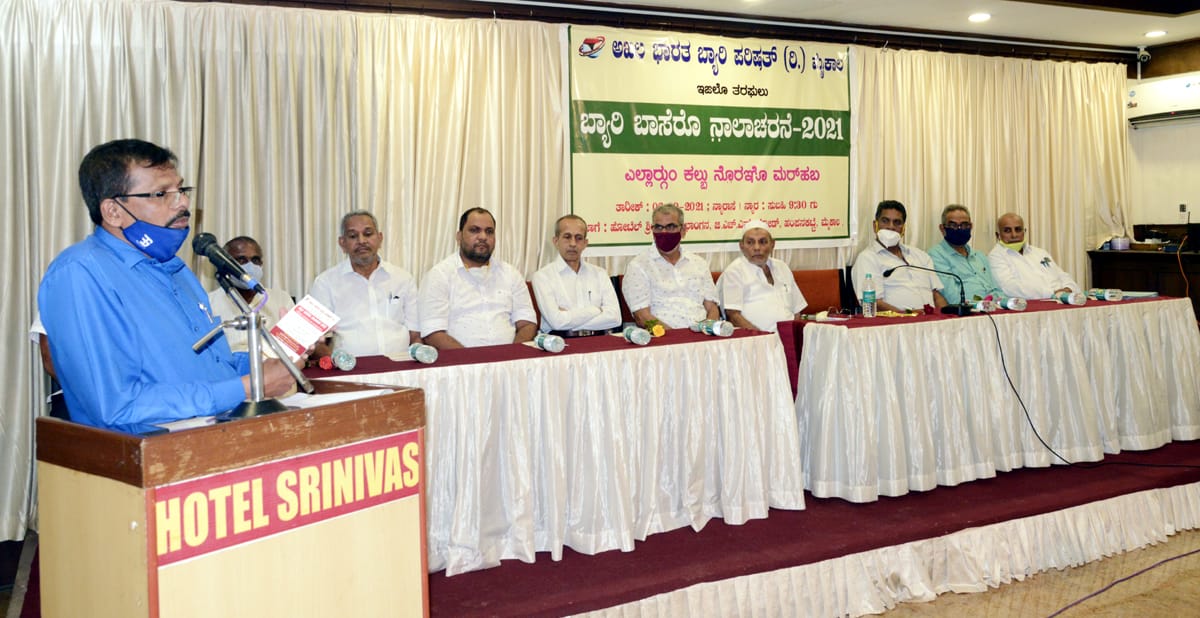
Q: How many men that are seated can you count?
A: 9